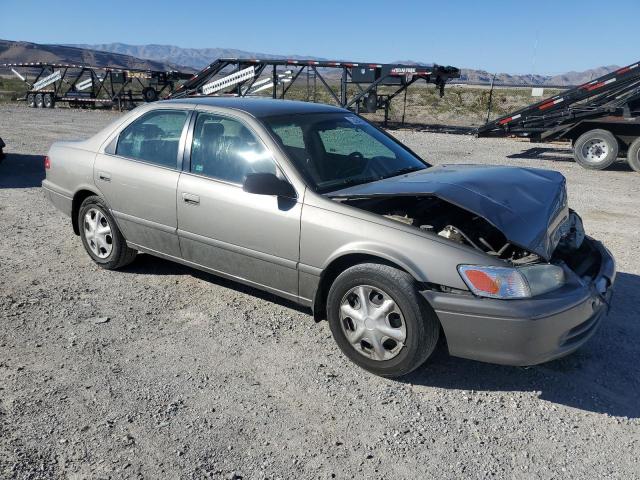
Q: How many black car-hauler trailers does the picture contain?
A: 3